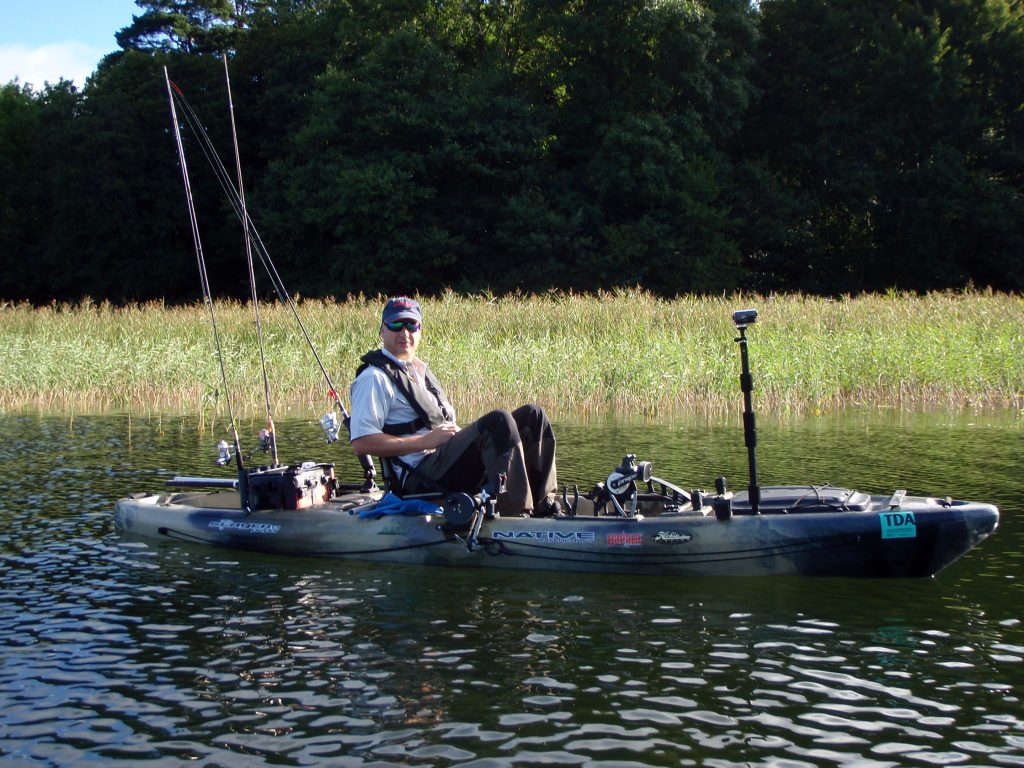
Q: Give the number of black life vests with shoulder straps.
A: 1